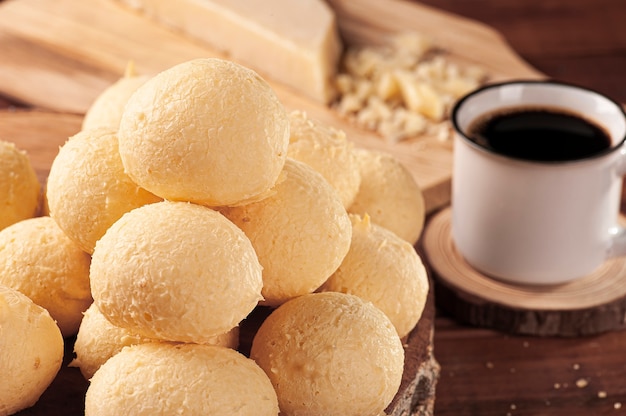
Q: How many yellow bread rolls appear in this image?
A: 14